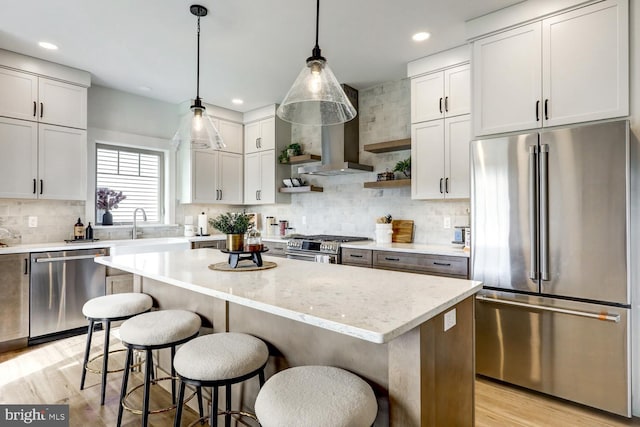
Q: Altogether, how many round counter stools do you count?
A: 4